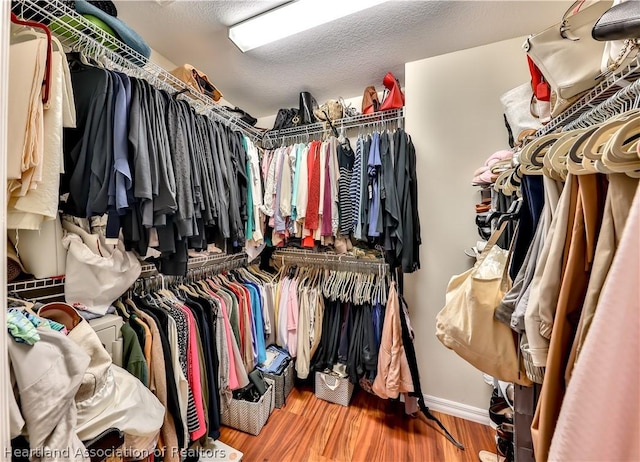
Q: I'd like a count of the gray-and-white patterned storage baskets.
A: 3